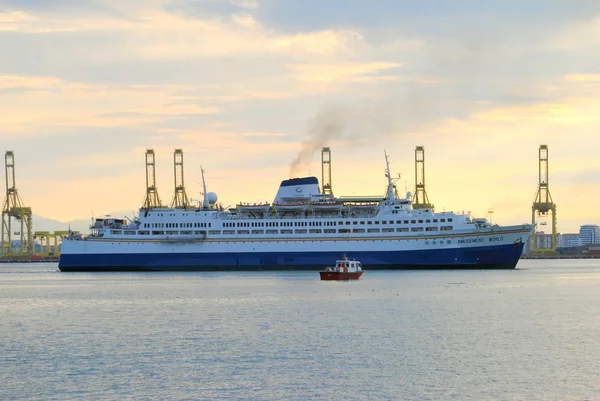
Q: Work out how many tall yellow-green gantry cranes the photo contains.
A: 6